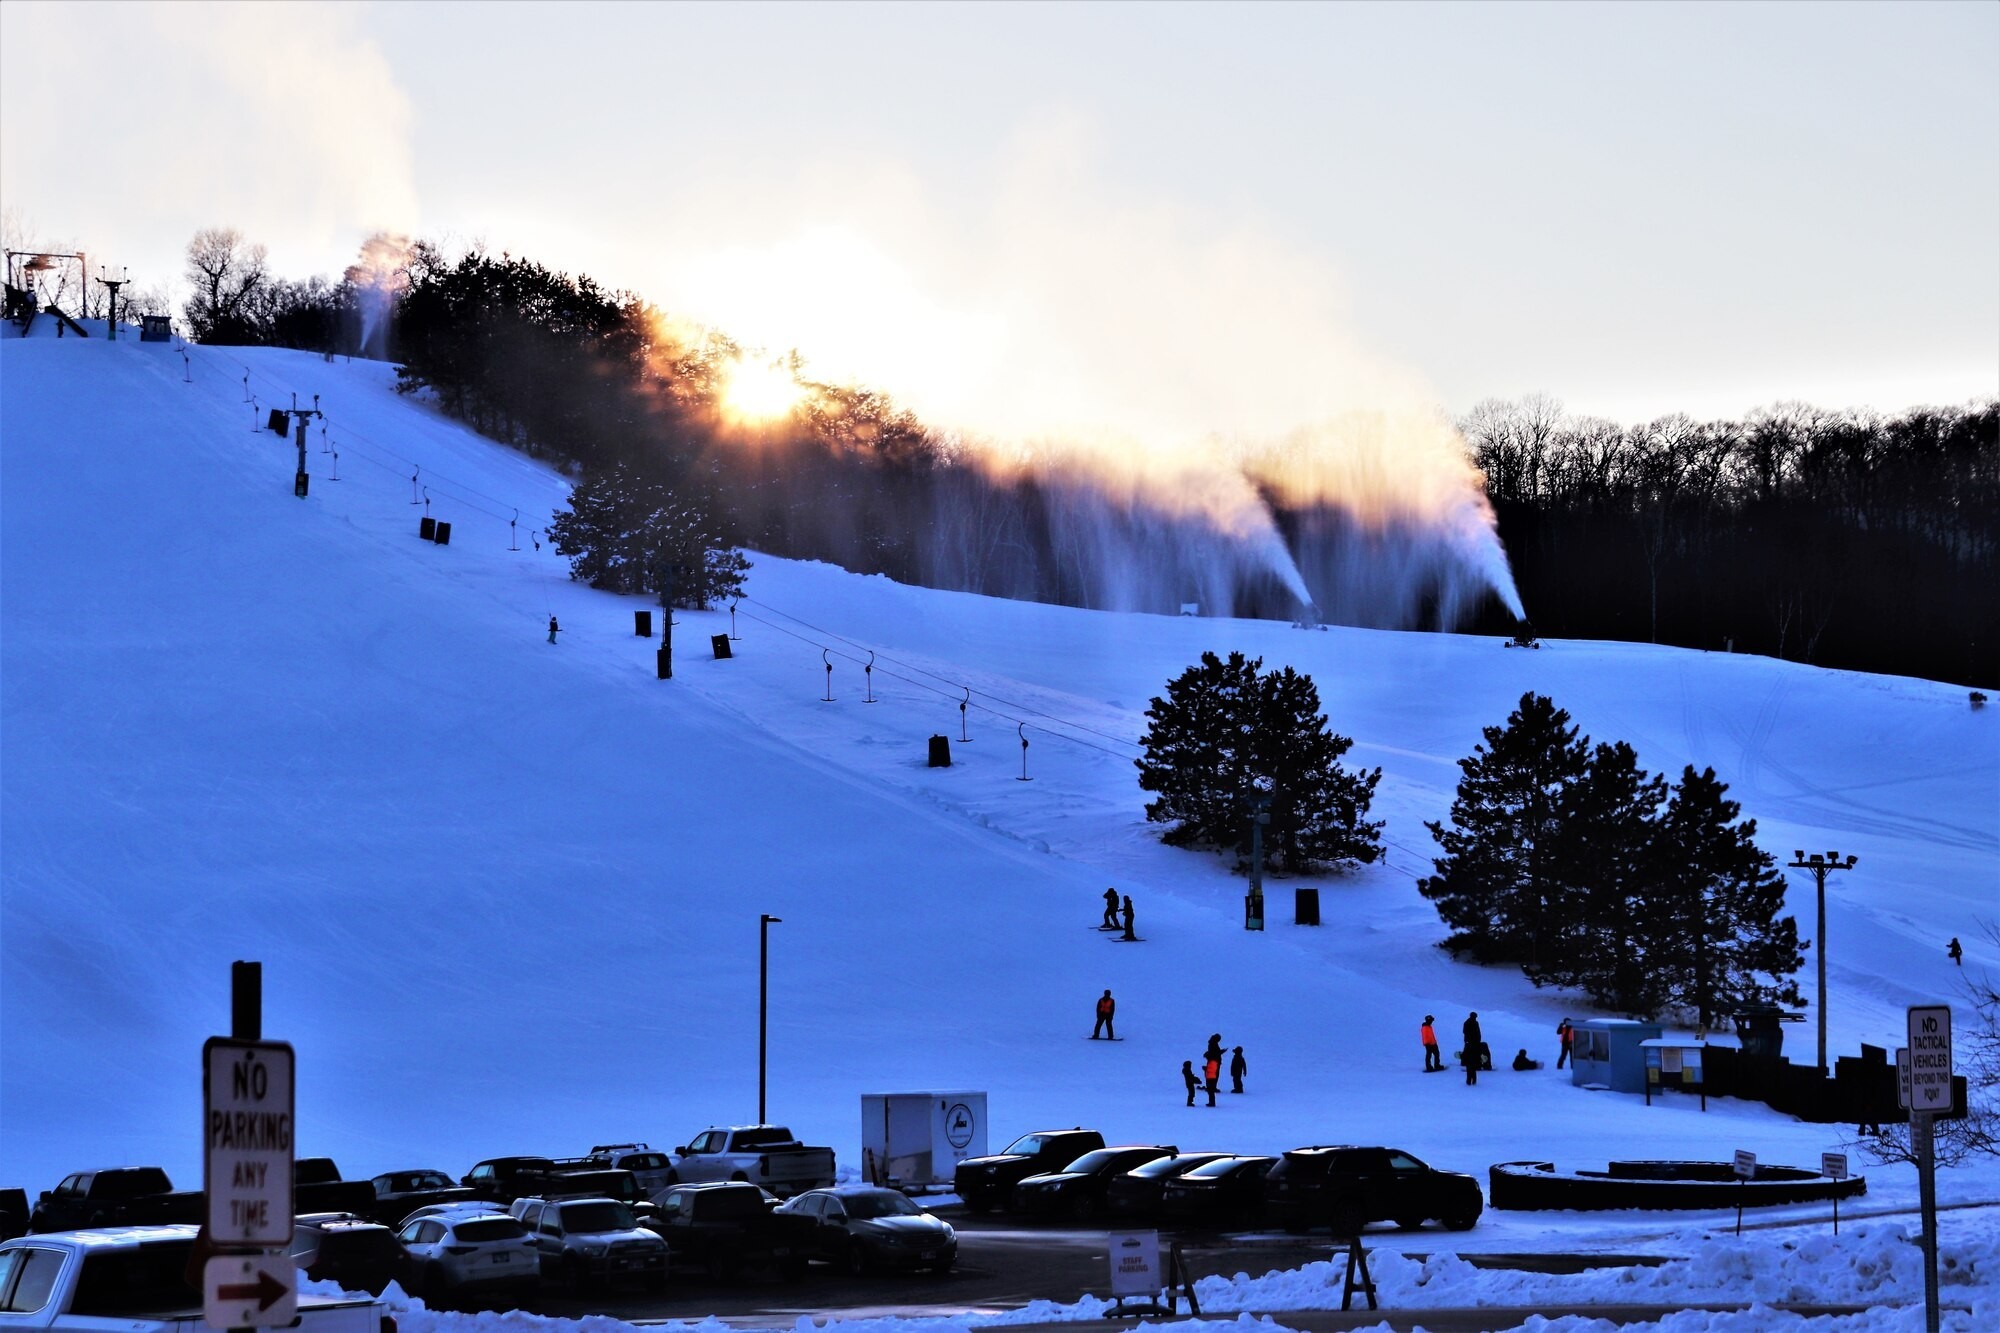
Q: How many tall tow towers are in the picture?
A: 4